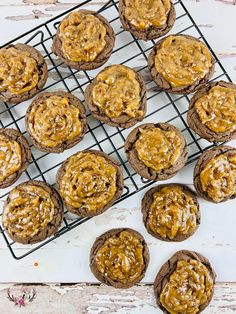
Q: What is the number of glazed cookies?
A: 15